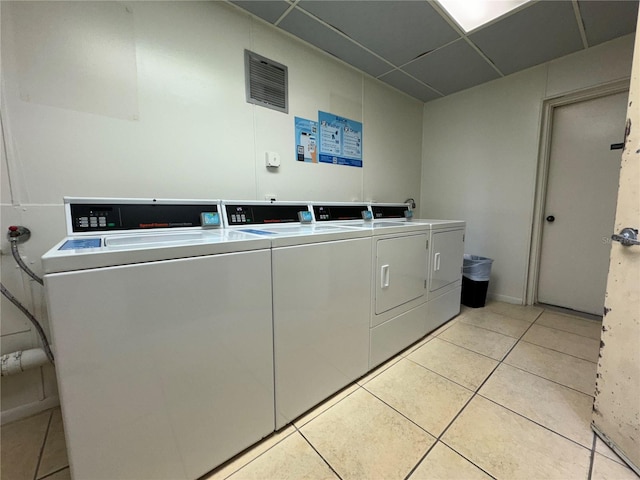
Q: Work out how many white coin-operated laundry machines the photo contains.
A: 4